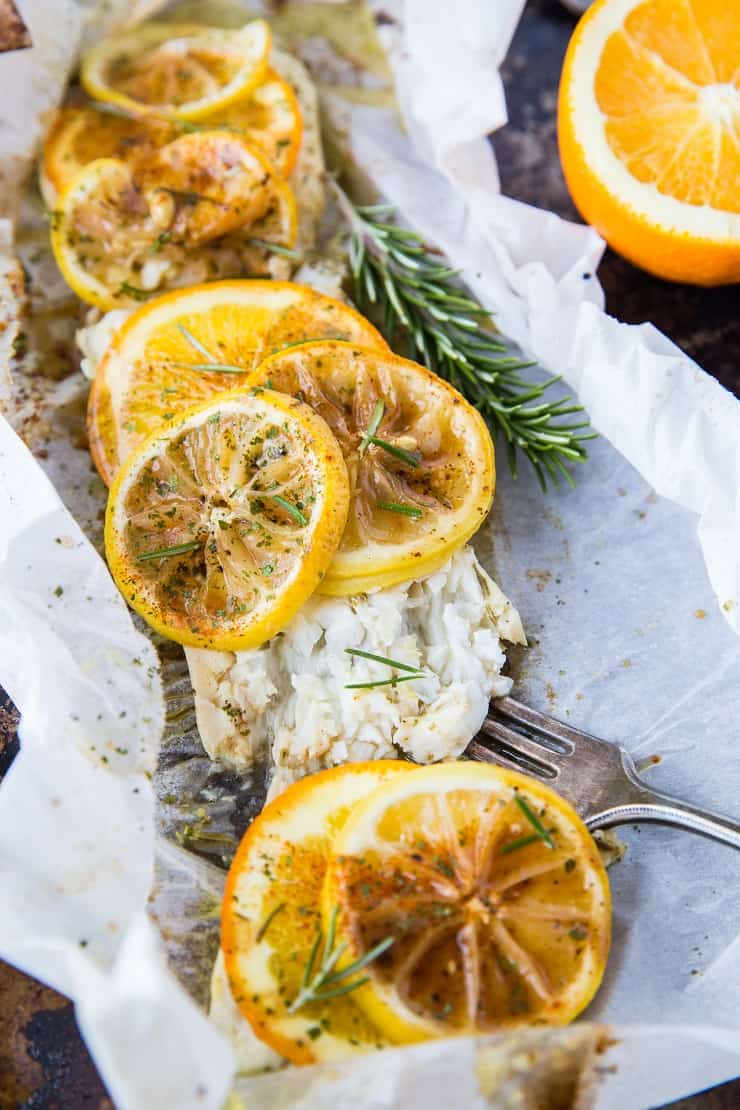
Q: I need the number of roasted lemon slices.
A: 5